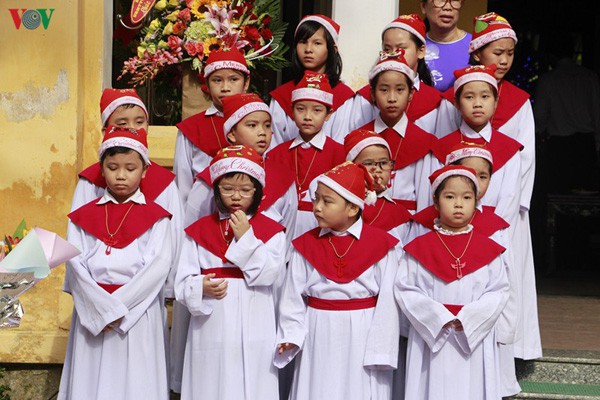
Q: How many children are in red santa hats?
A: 15